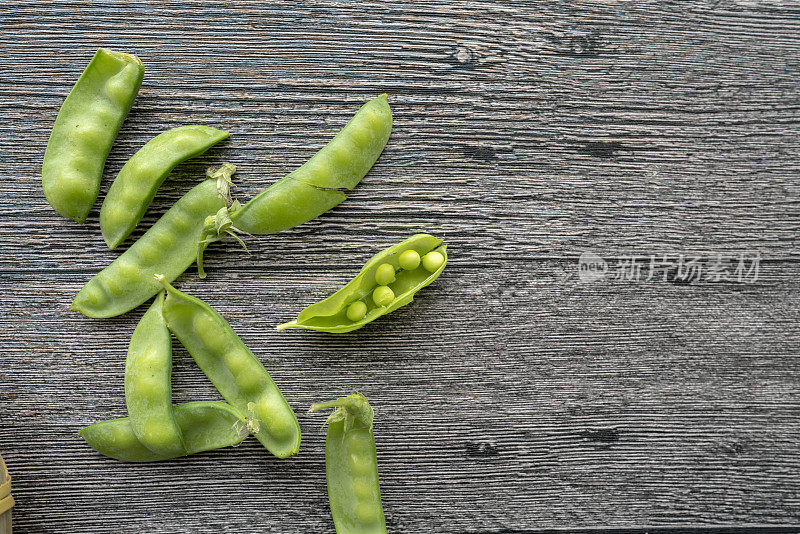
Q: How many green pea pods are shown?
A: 9